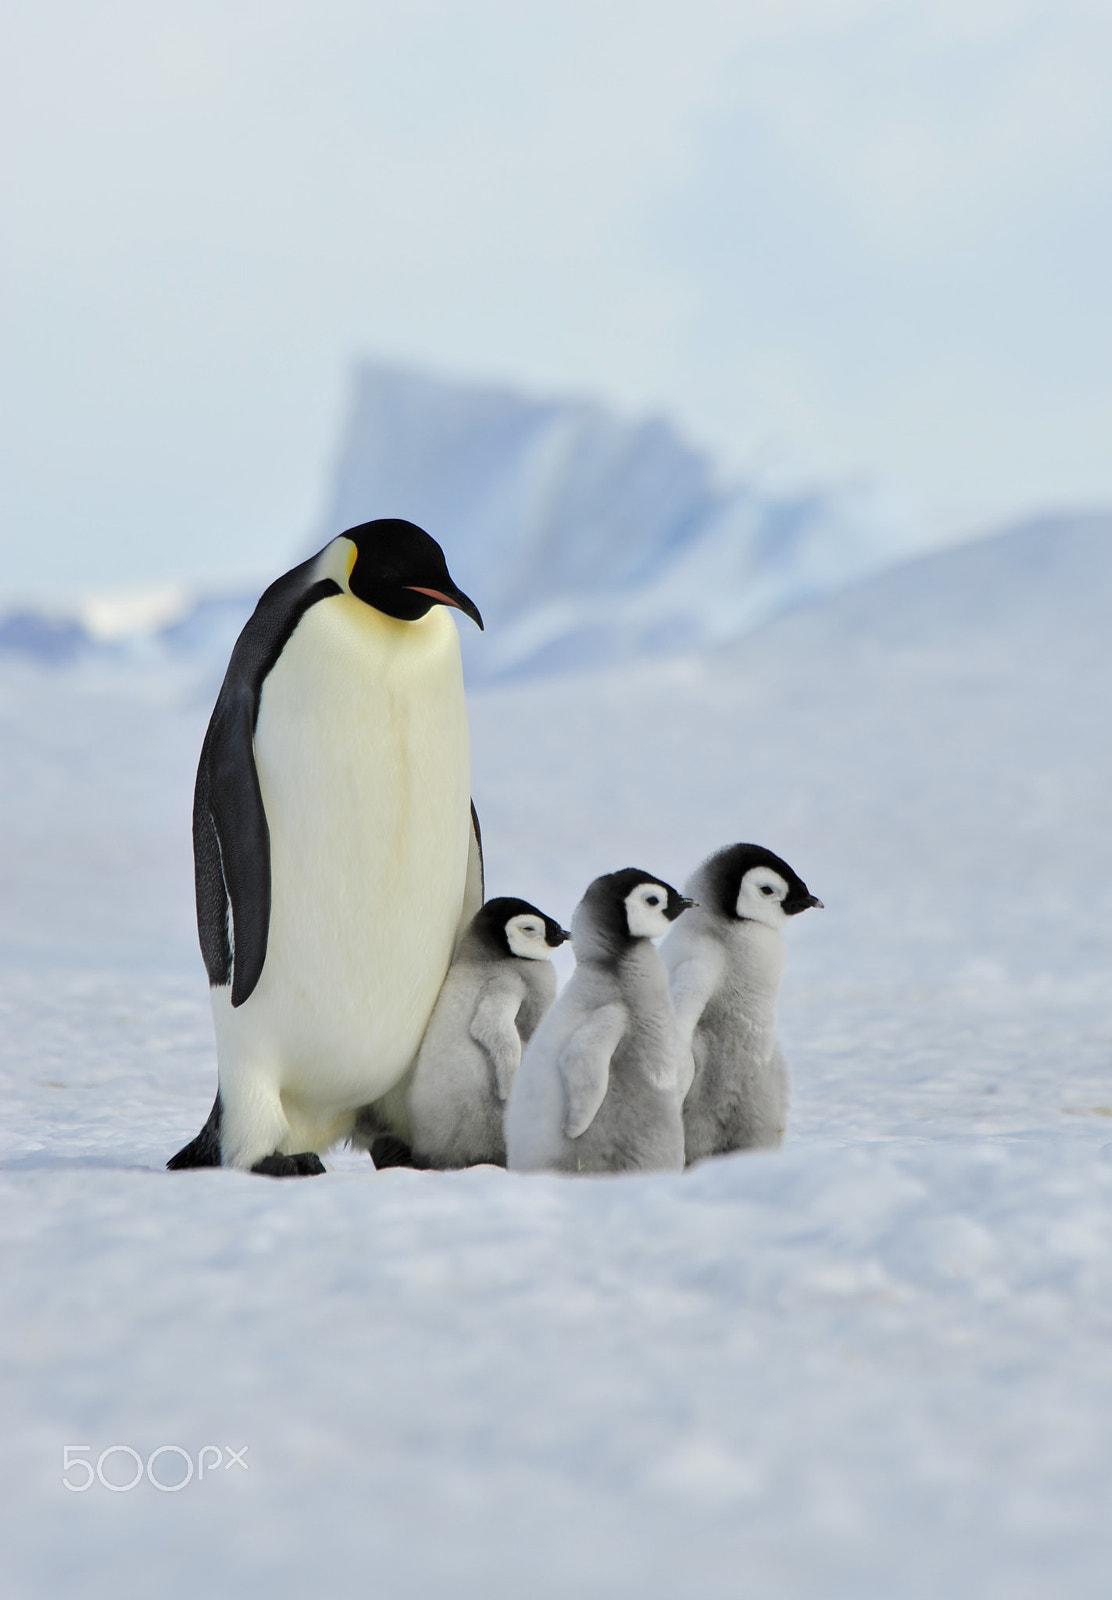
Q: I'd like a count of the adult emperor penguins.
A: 1